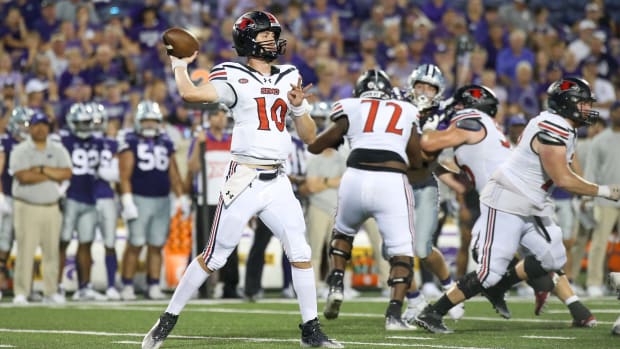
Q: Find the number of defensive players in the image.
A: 1